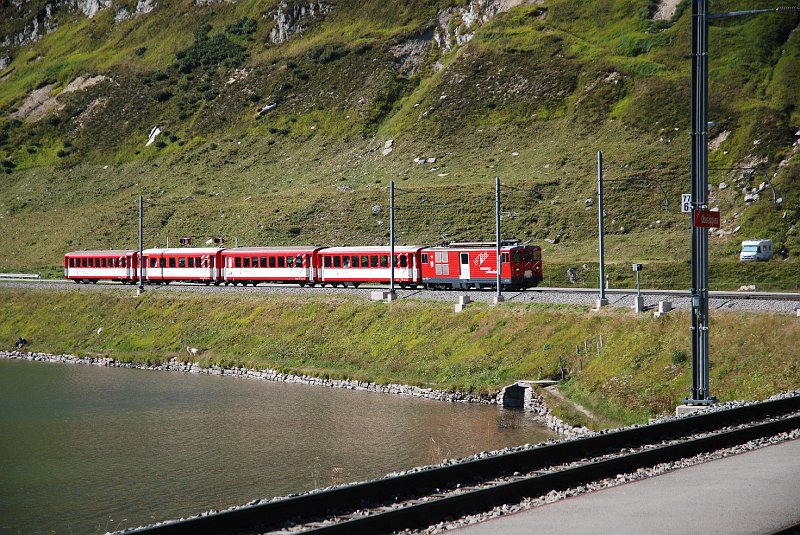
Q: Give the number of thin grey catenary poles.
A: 4